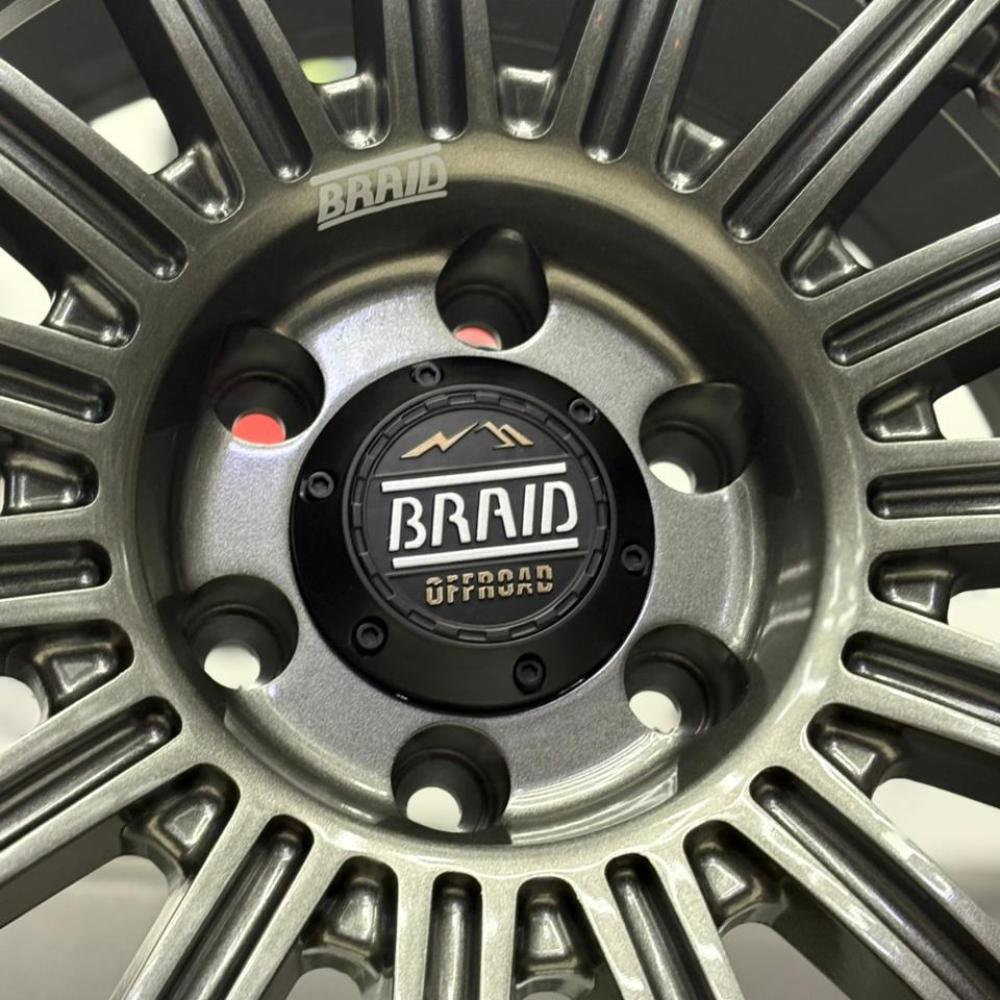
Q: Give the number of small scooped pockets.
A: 15